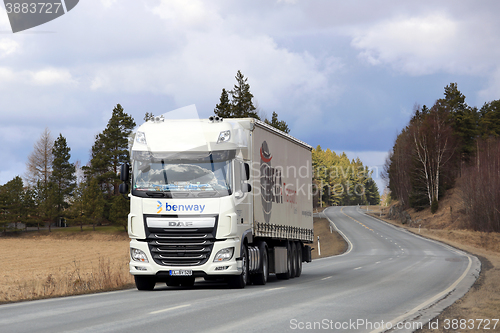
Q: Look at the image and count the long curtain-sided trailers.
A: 1